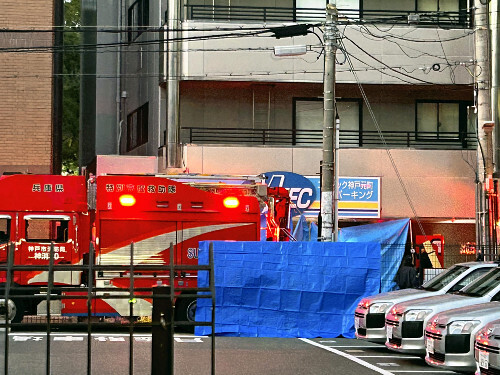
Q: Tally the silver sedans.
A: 4